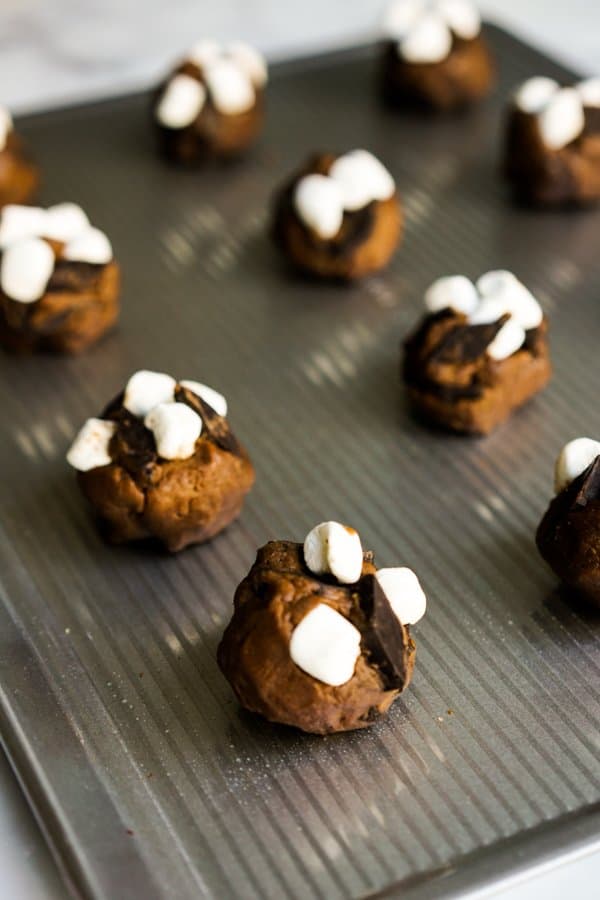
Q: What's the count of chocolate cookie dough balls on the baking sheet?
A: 10